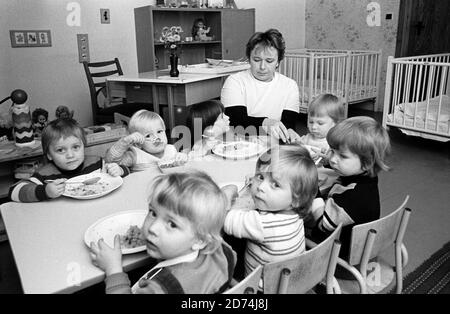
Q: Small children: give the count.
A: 7